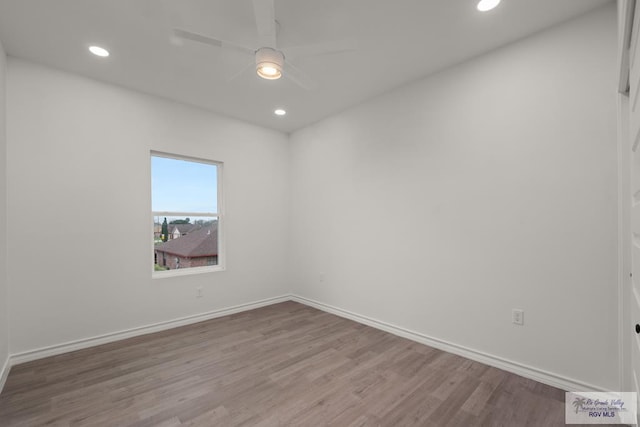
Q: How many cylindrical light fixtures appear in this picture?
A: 1